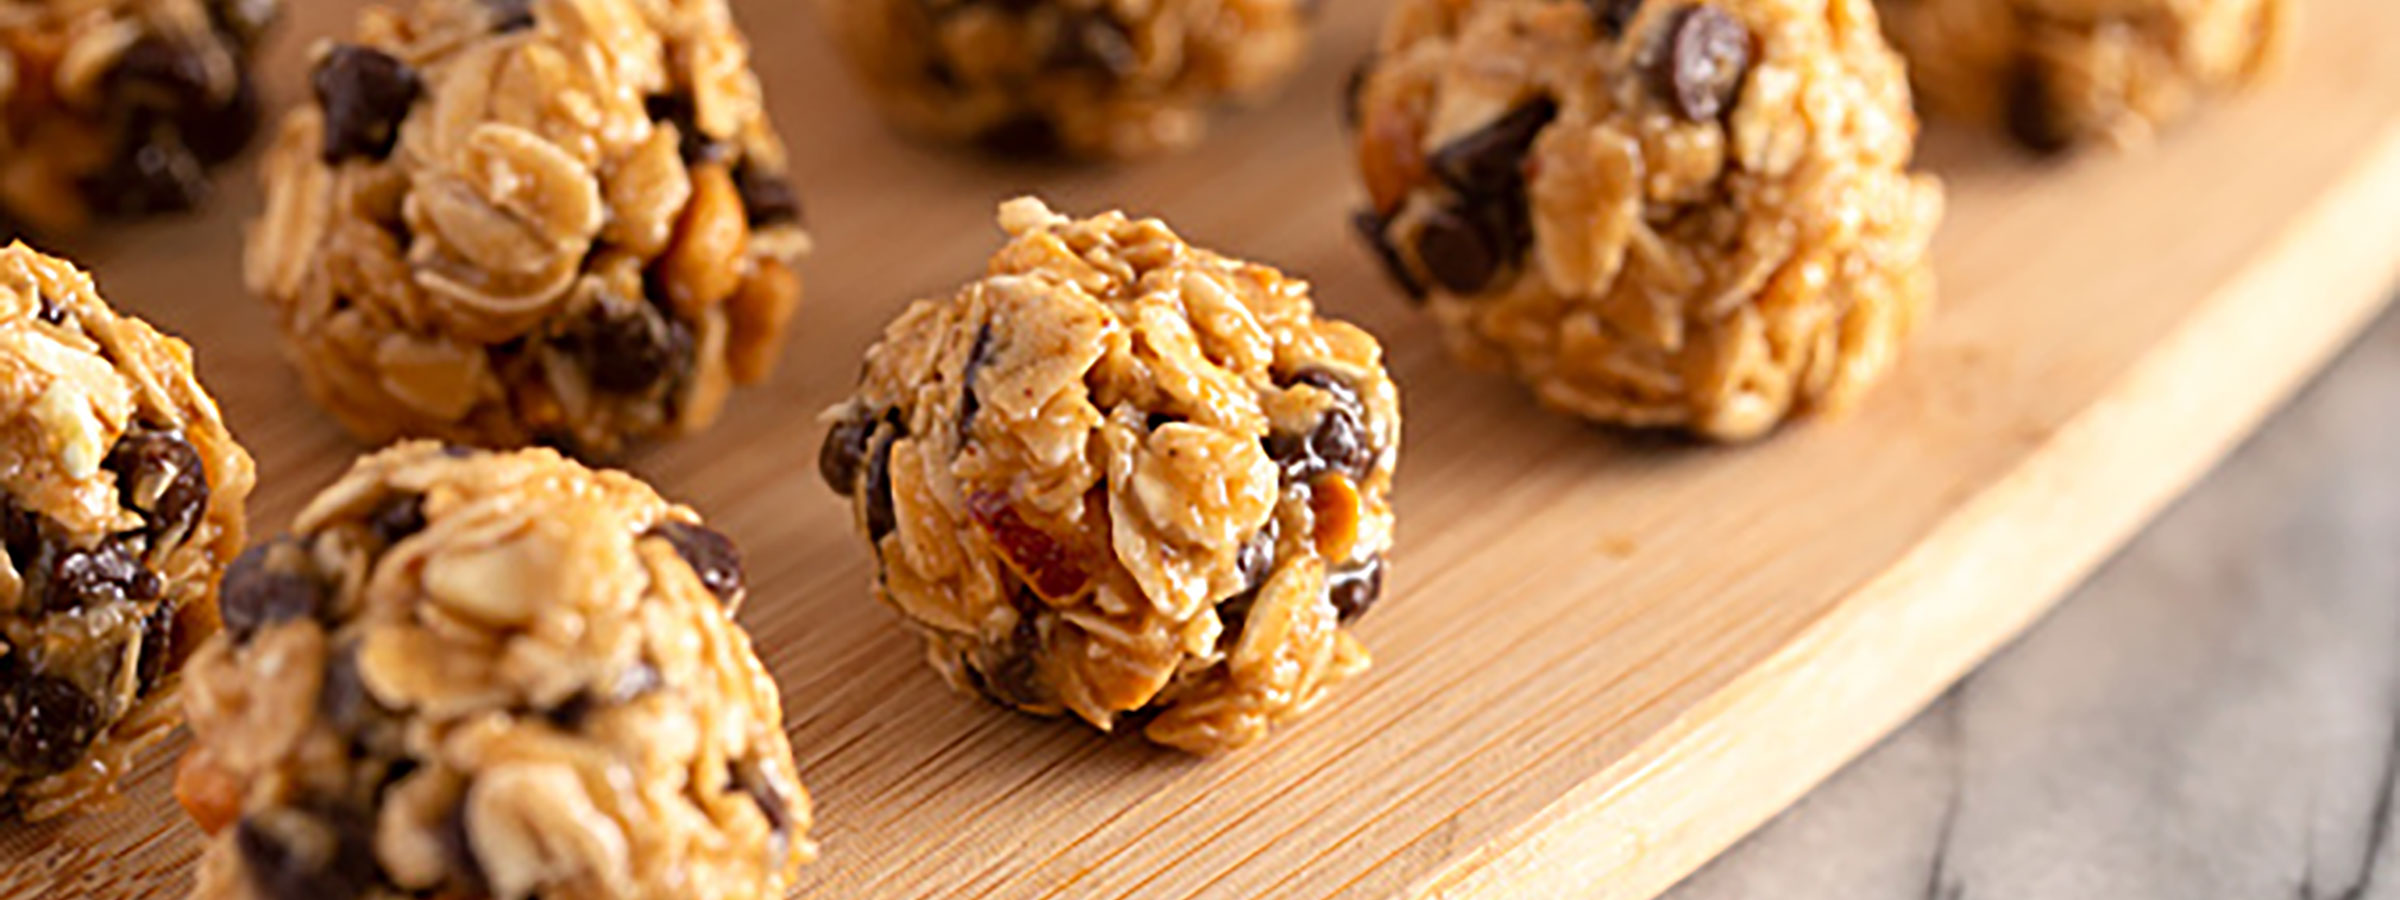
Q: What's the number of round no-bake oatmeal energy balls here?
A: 8